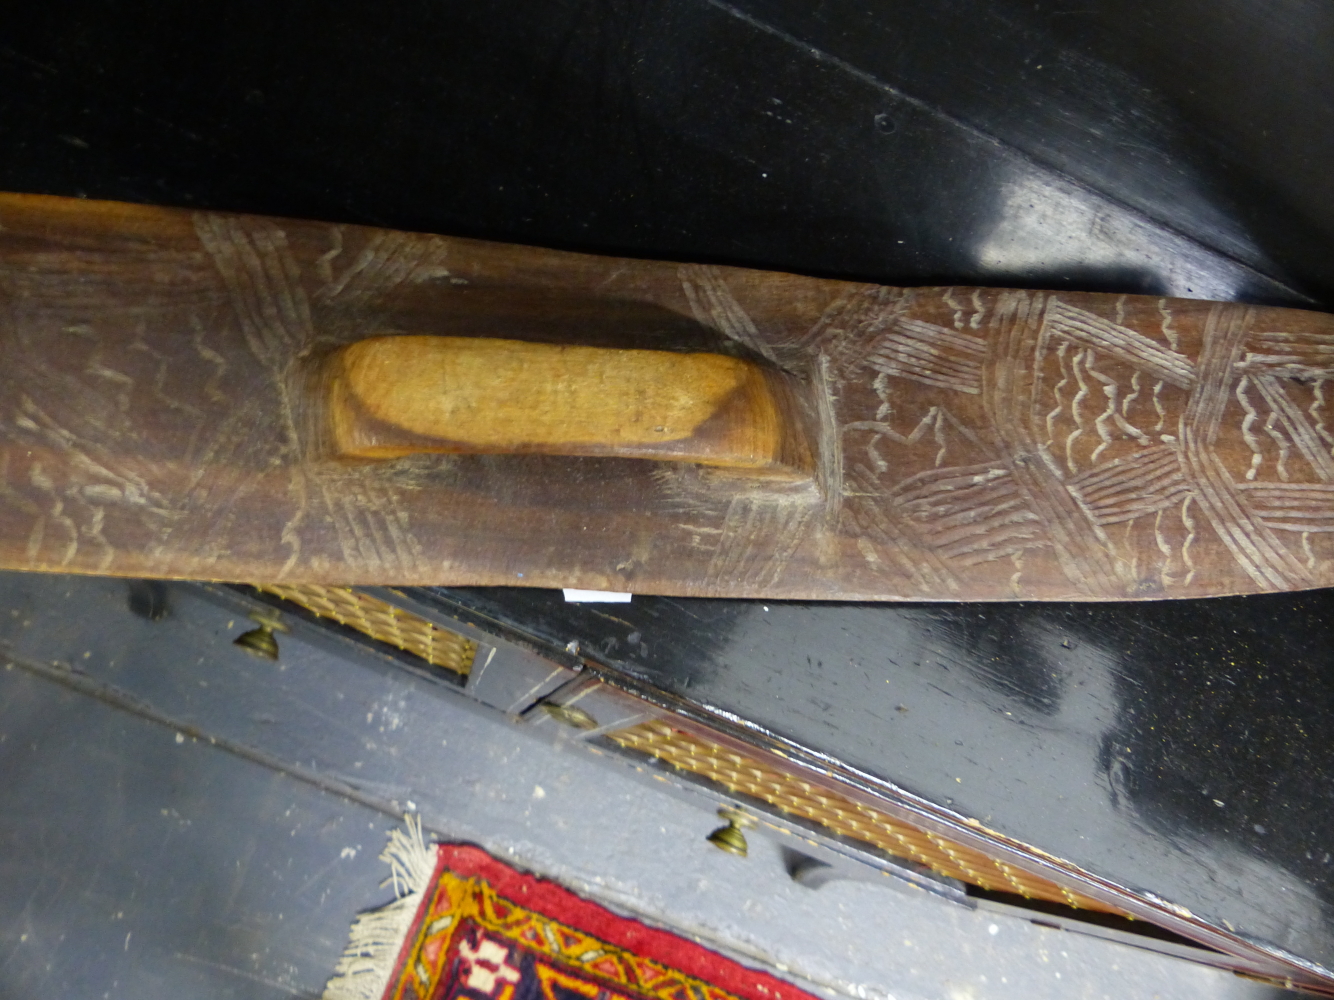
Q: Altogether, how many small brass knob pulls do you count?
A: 2